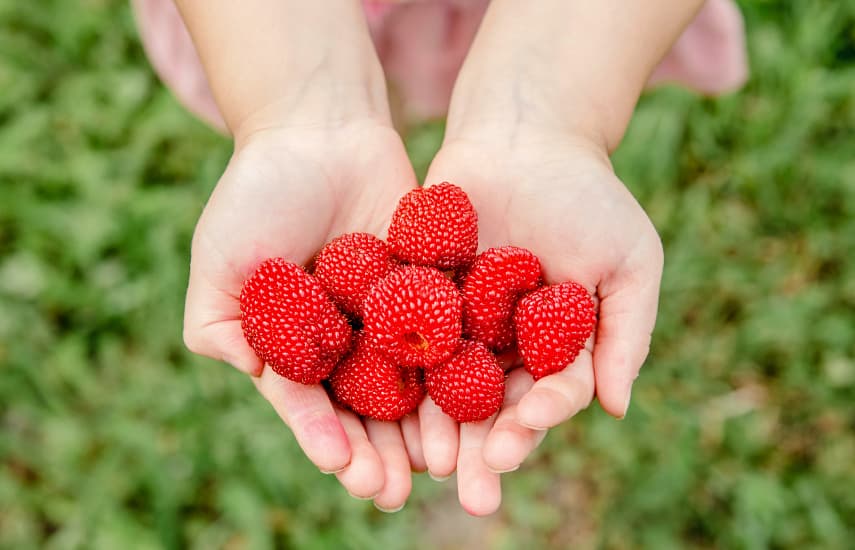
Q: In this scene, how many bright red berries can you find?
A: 8